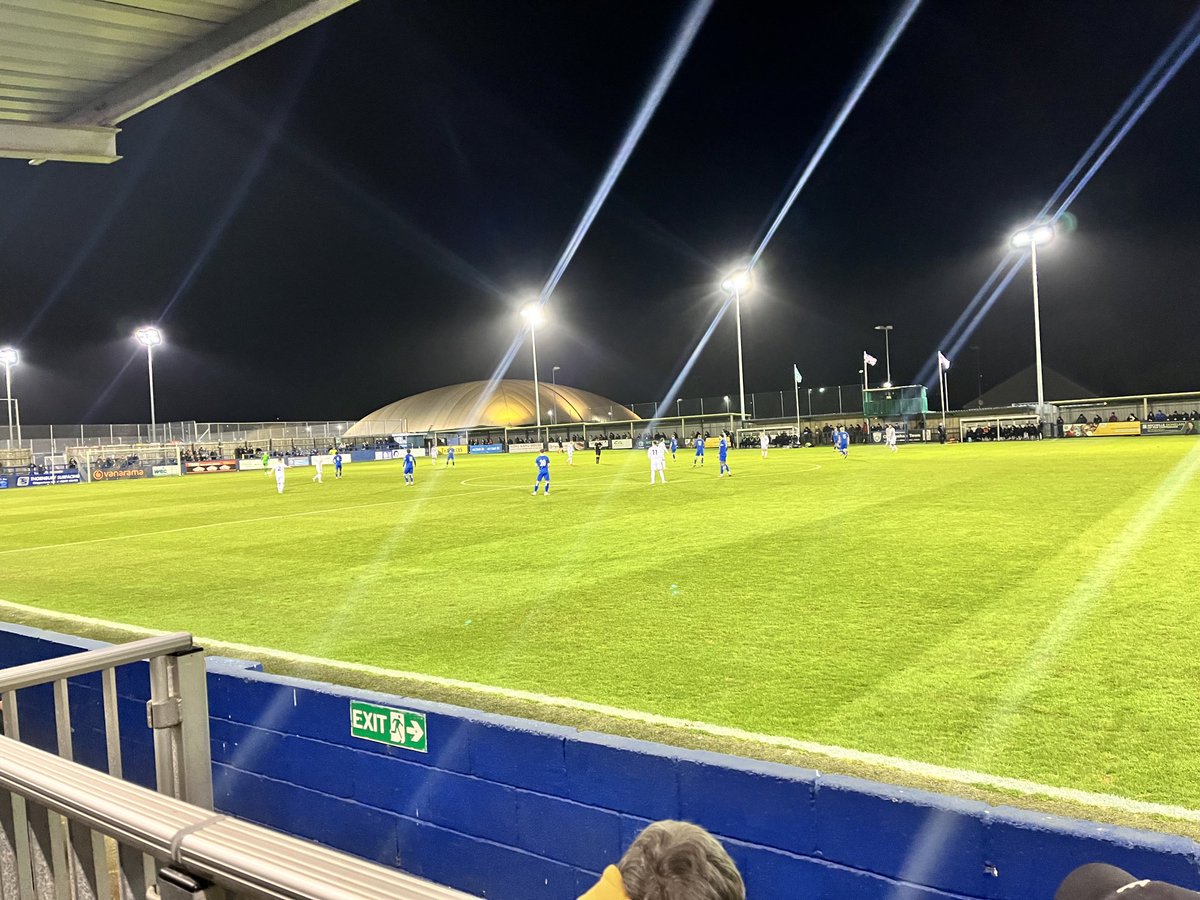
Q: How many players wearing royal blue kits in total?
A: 9